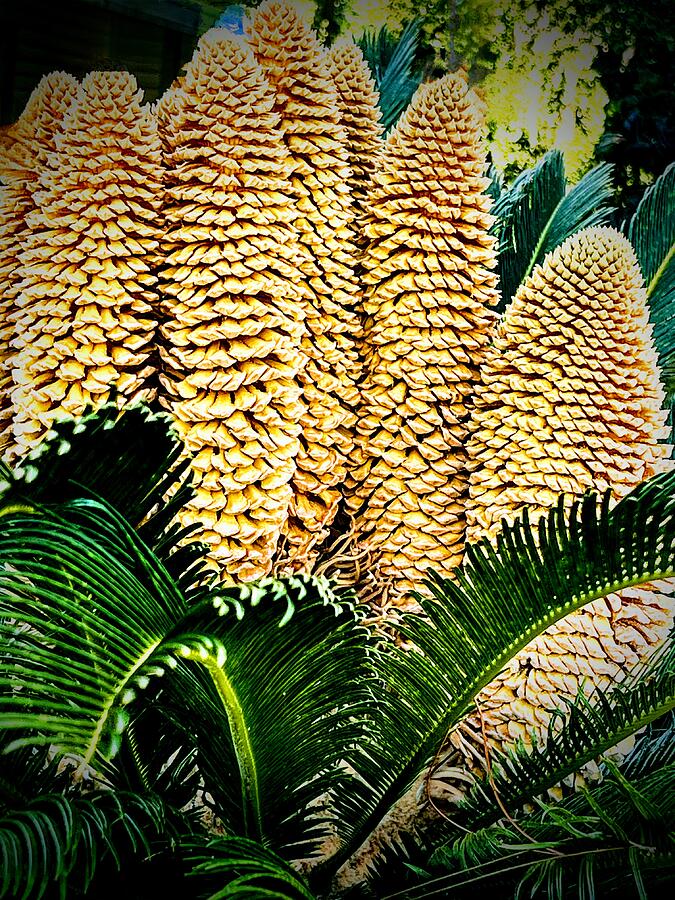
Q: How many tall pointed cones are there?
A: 7